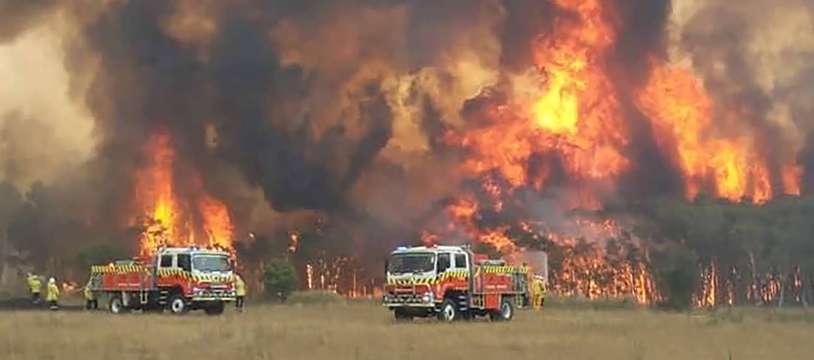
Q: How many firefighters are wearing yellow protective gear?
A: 5